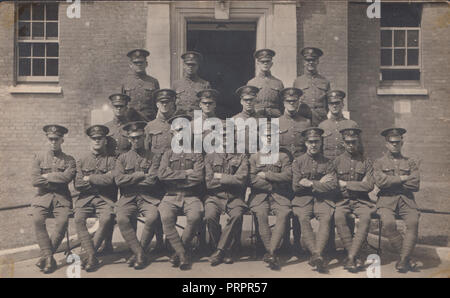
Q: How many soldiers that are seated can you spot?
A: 9